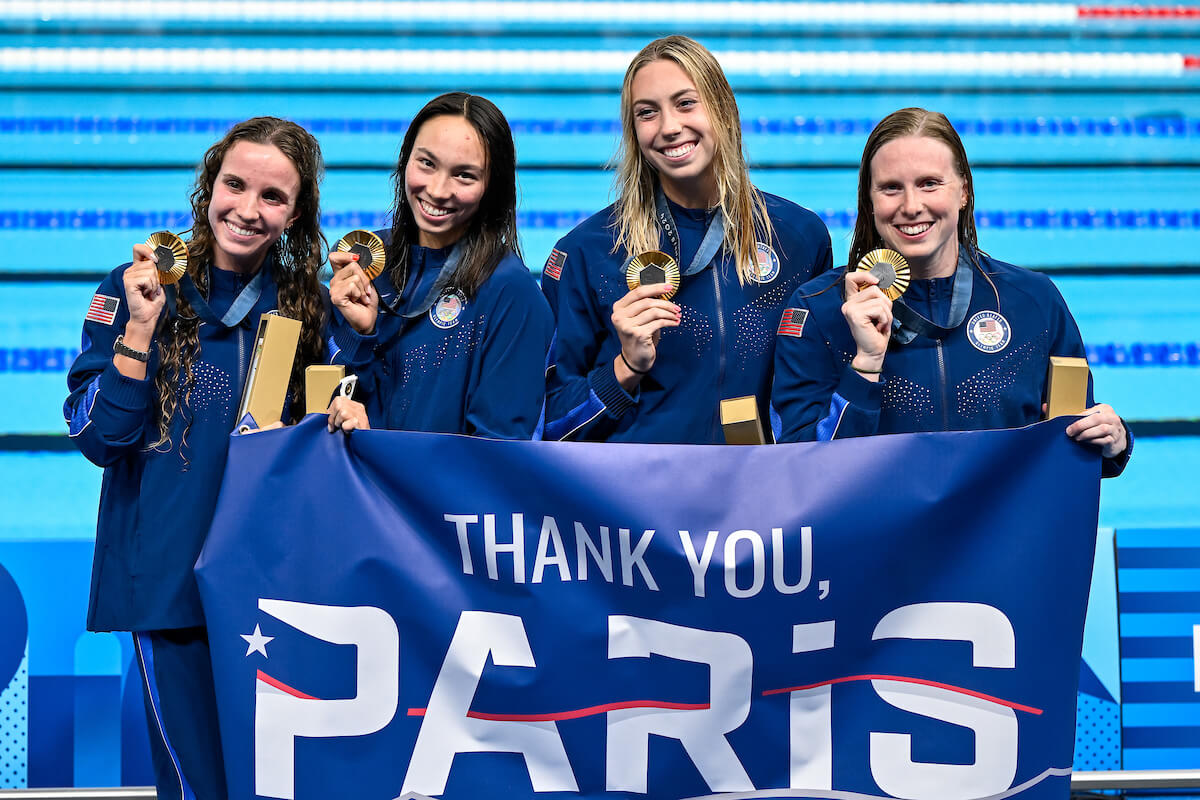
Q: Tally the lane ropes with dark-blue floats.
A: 3